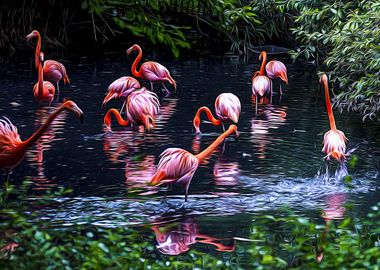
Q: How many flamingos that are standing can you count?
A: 11